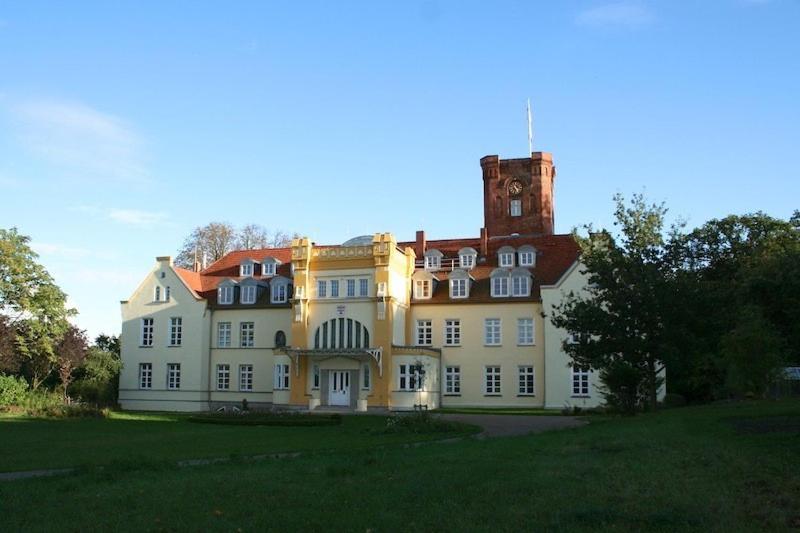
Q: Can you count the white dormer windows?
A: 13